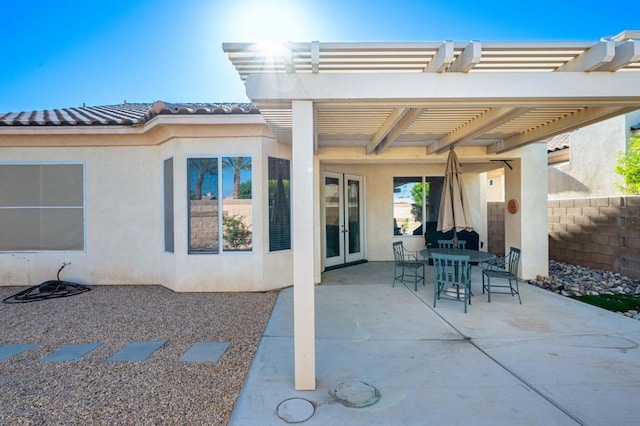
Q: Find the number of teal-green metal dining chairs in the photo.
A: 4